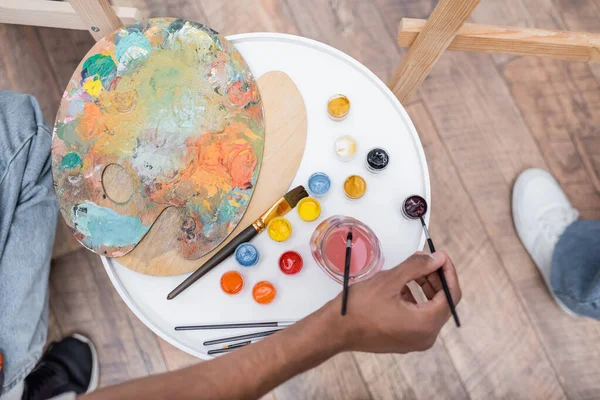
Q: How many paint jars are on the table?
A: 12